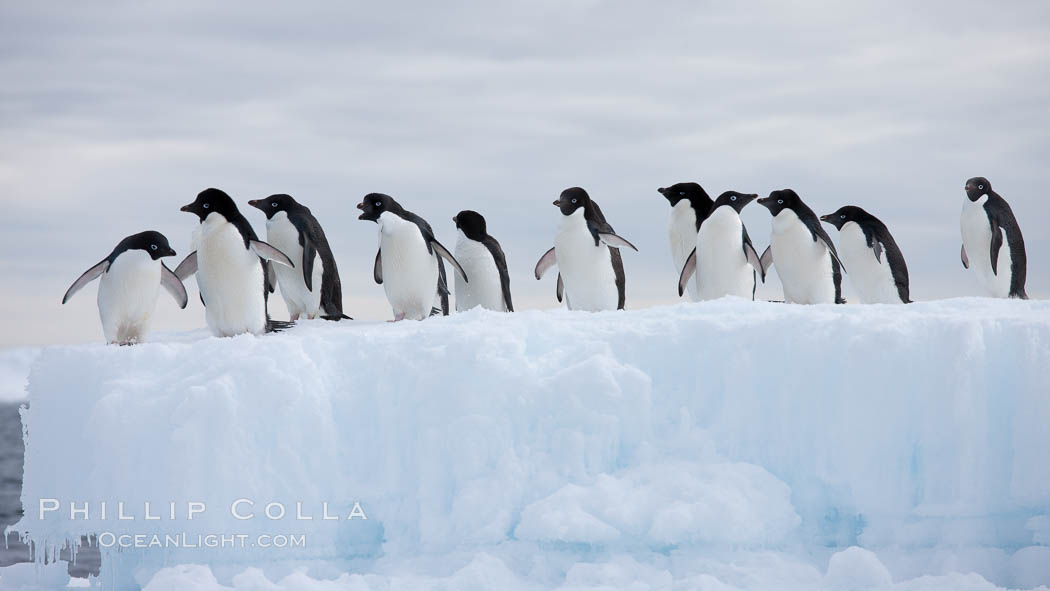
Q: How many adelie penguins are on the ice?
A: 11